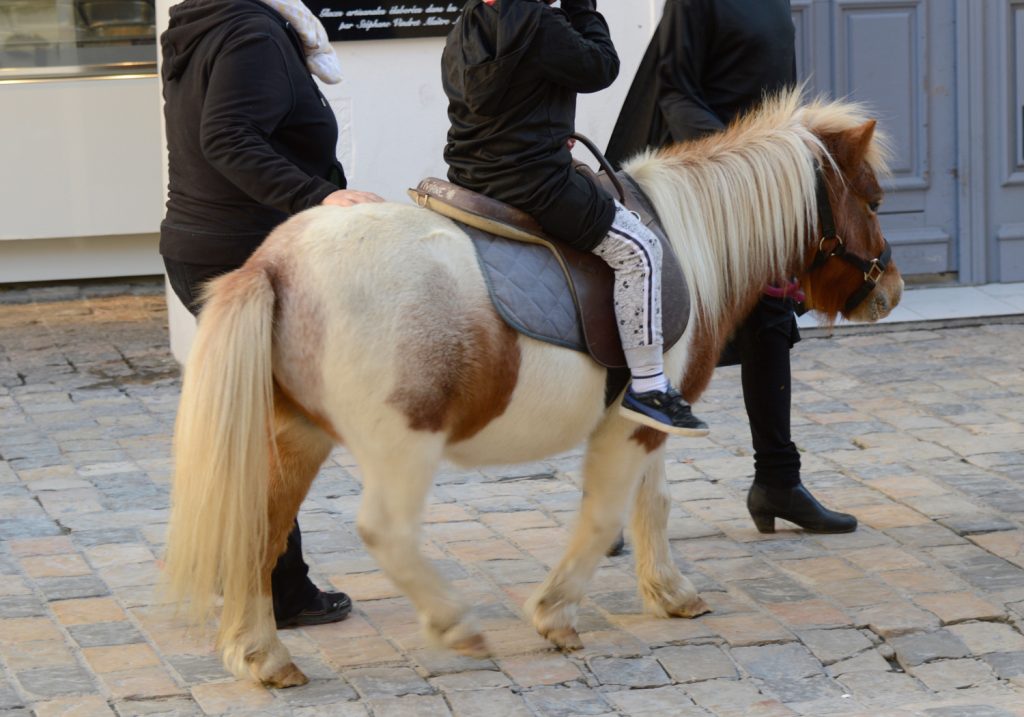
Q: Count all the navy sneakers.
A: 1